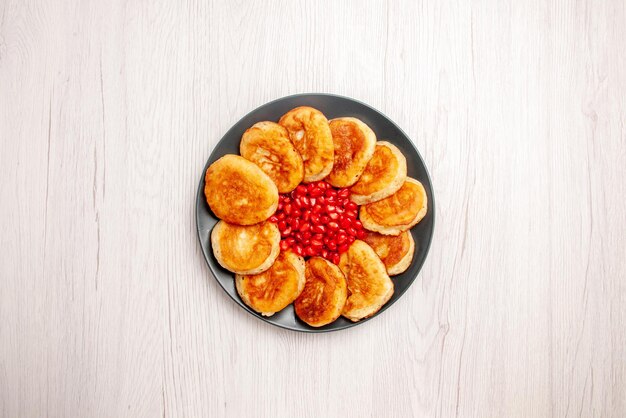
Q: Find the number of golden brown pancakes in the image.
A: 11